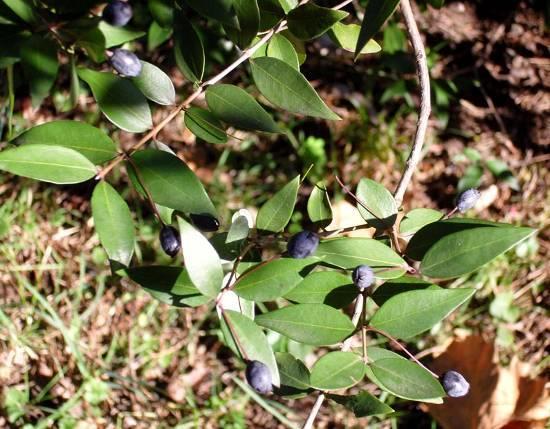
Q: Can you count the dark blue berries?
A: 9